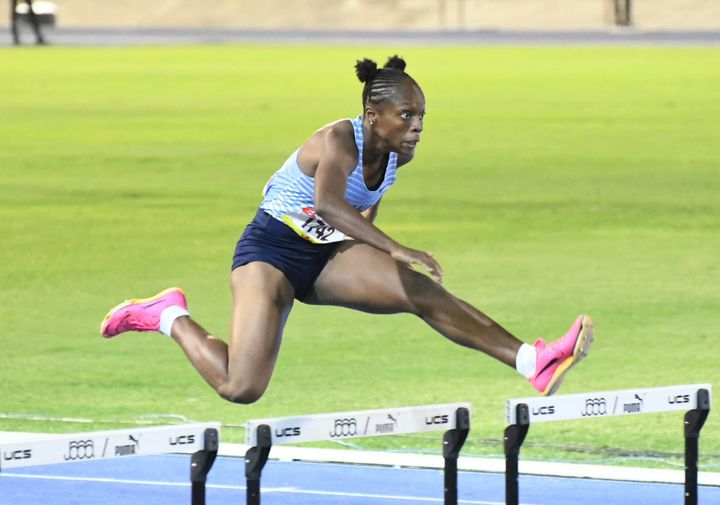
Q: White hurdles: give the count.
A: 3